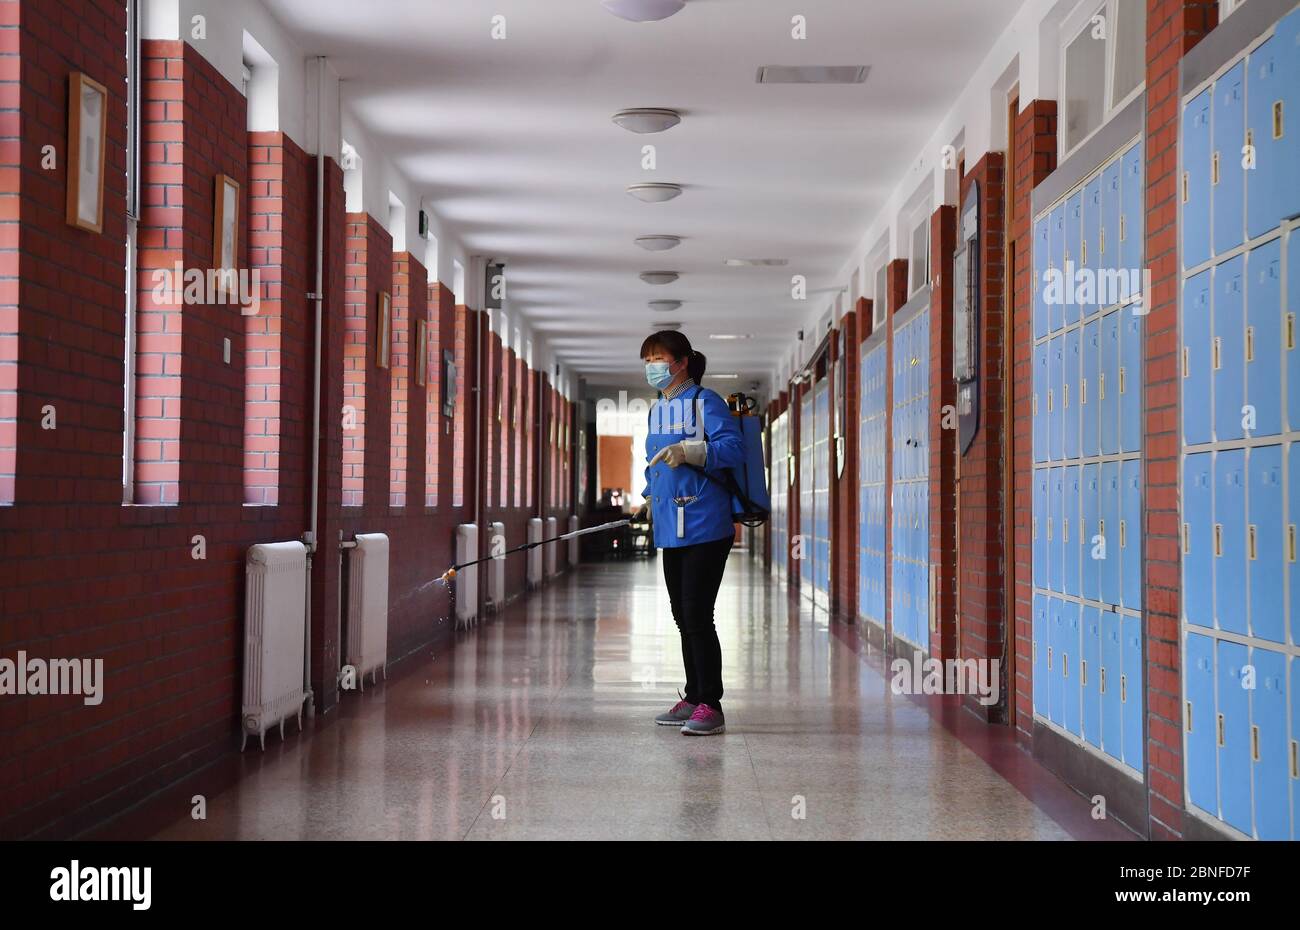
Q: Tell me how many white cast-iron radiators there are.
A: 7